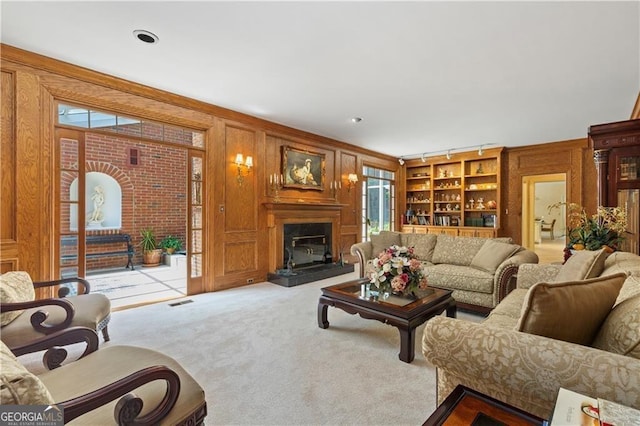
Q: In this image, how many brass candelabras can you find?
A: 2